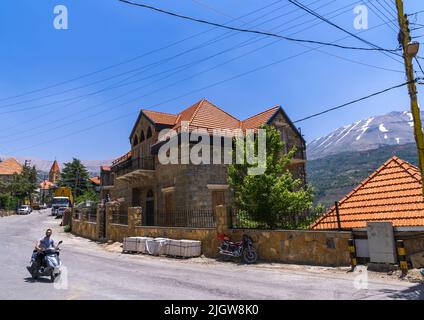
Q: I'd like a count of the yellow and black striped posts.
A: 2